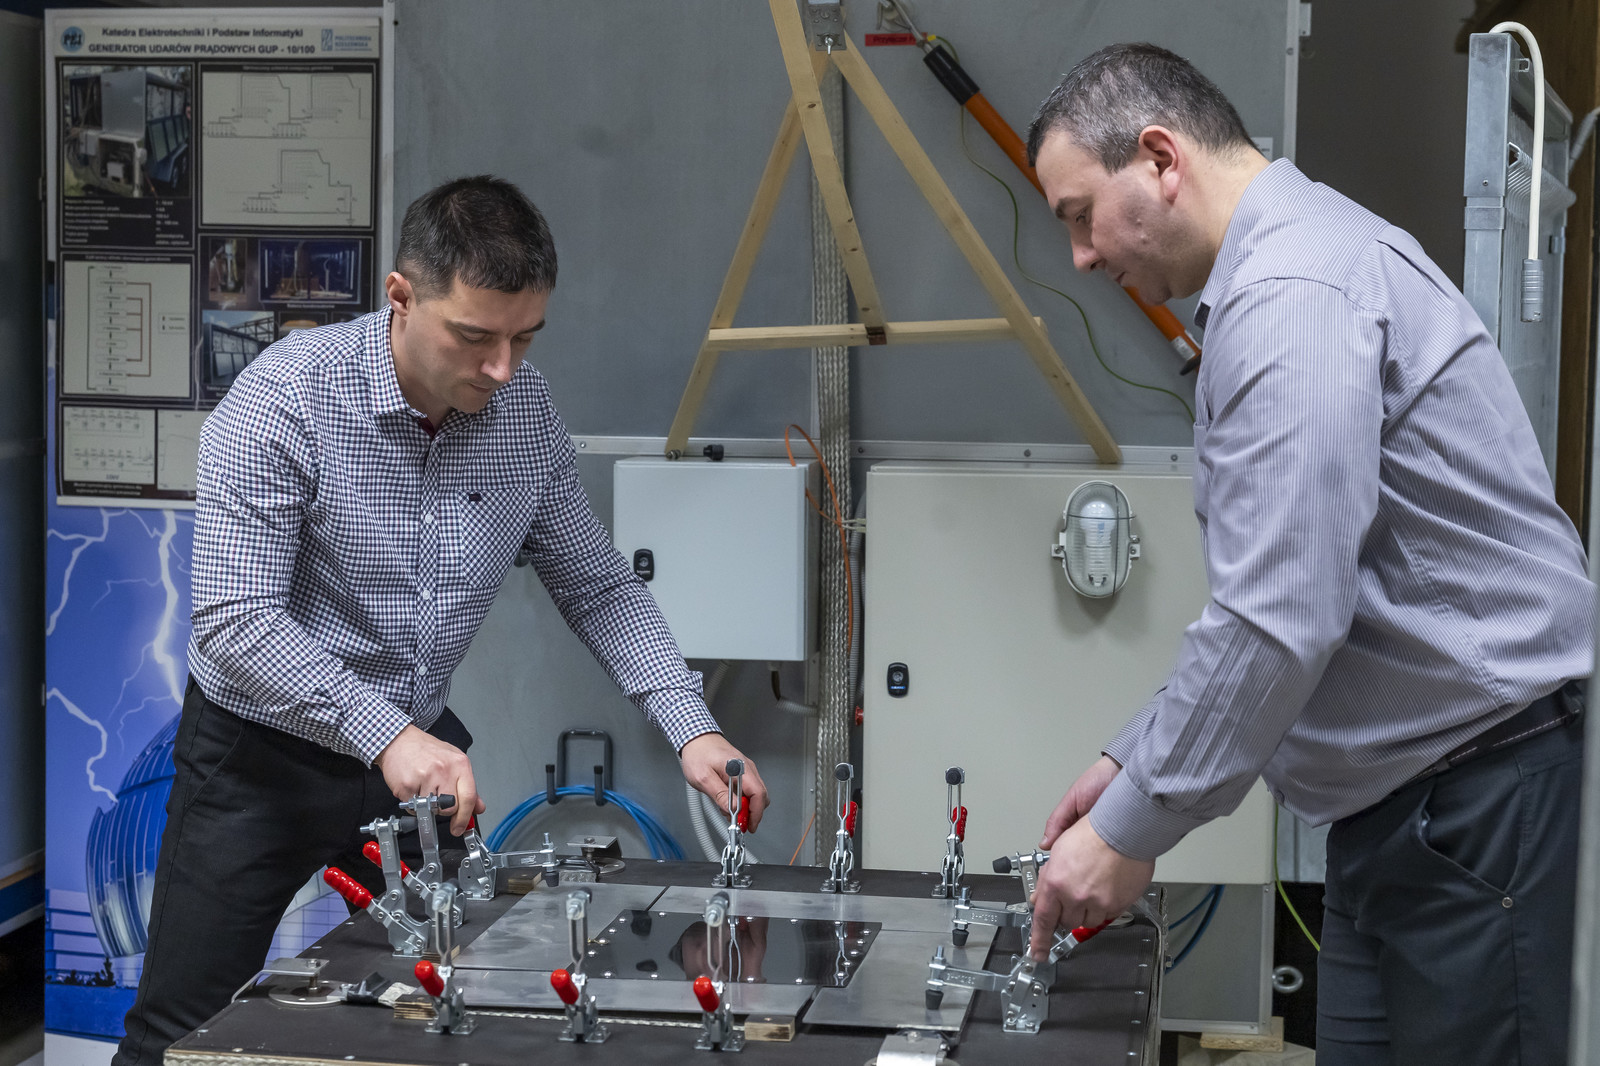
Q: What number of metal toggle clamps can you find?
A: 12